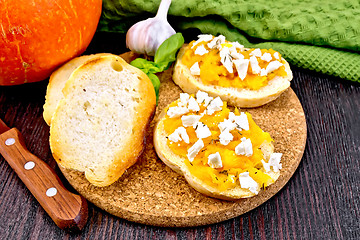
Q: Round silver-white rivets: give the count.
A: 3